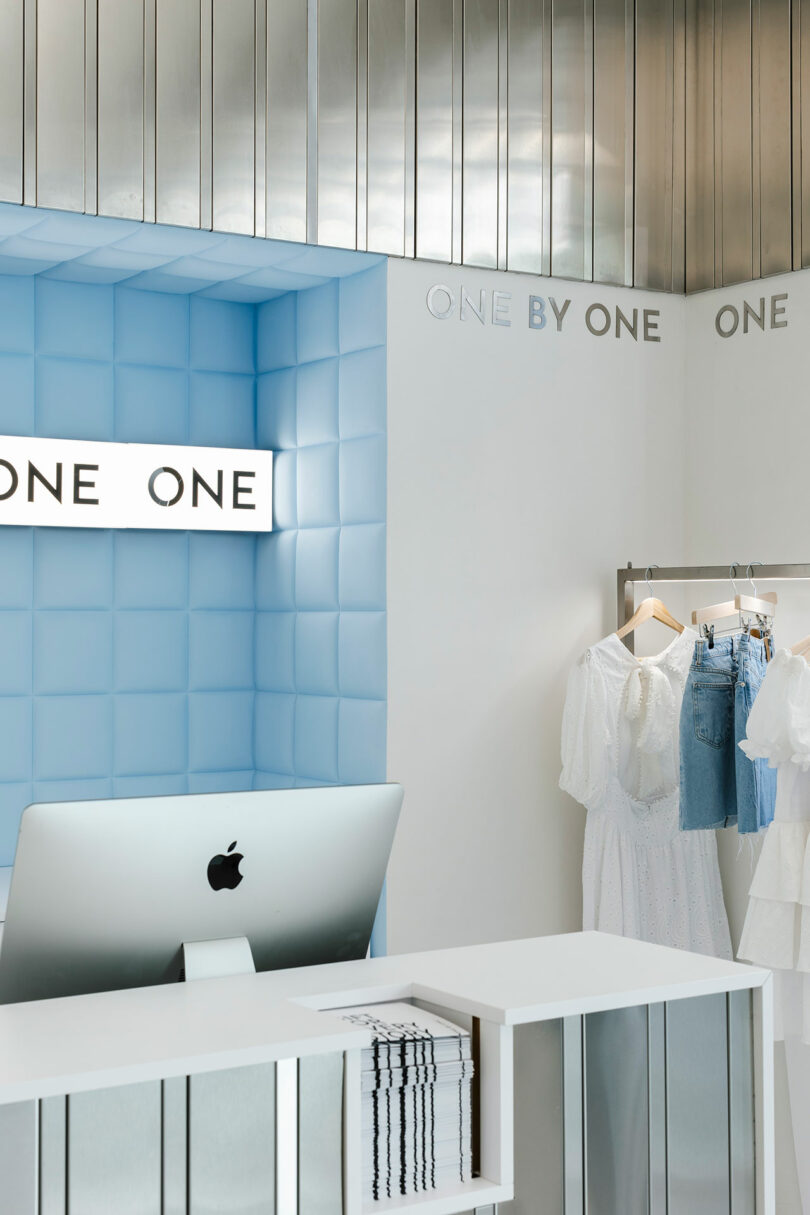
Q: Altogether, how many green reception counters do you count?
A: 0